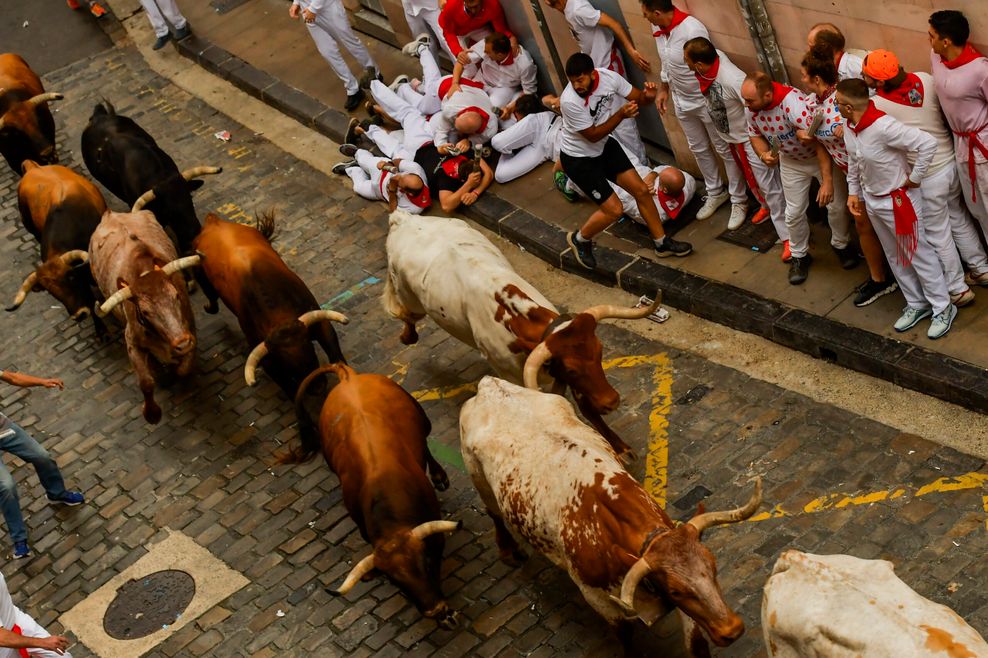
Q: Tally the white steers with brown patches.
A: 3